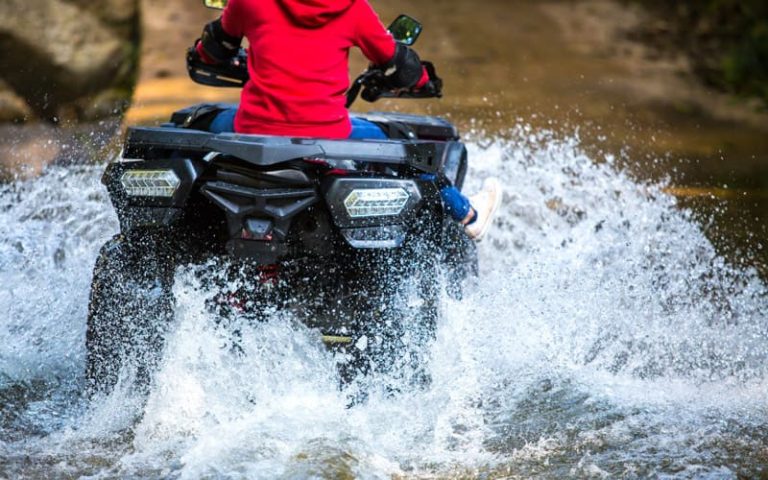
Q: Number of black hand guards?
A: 2